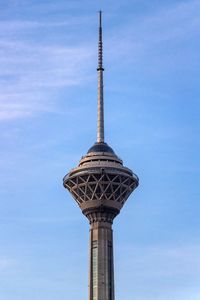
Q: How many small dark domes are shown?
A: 1